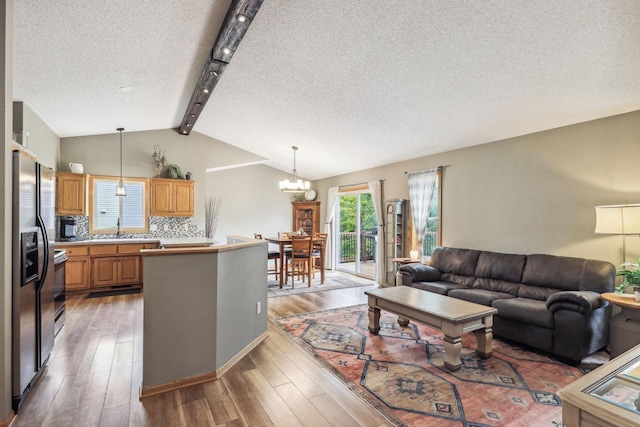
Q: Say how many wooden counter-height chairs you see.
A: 4